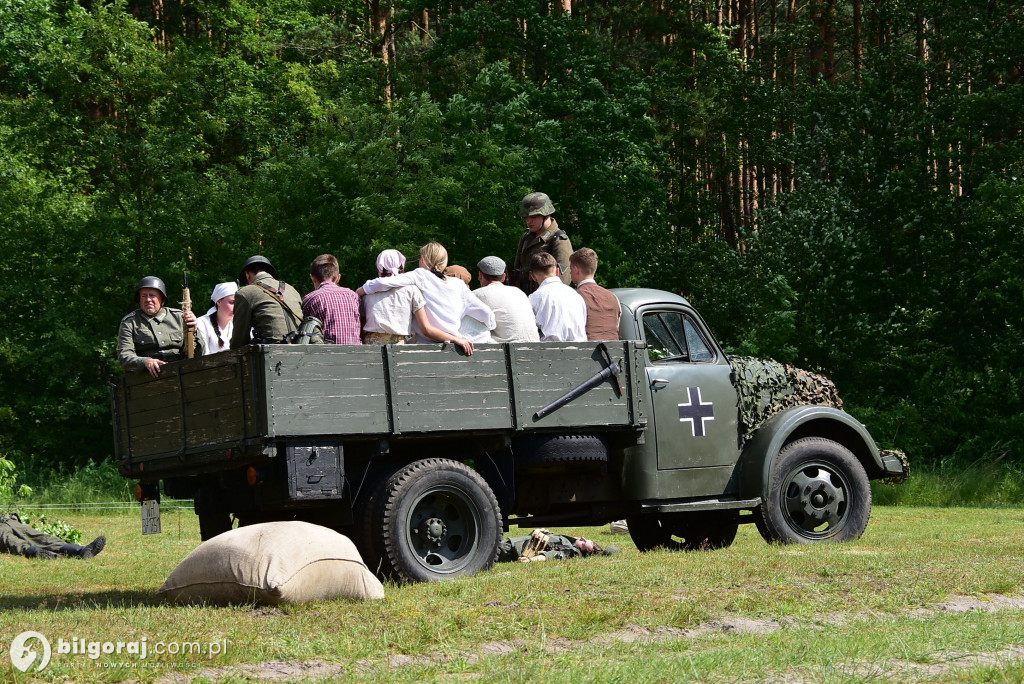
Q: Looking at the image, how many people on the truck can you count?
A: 11